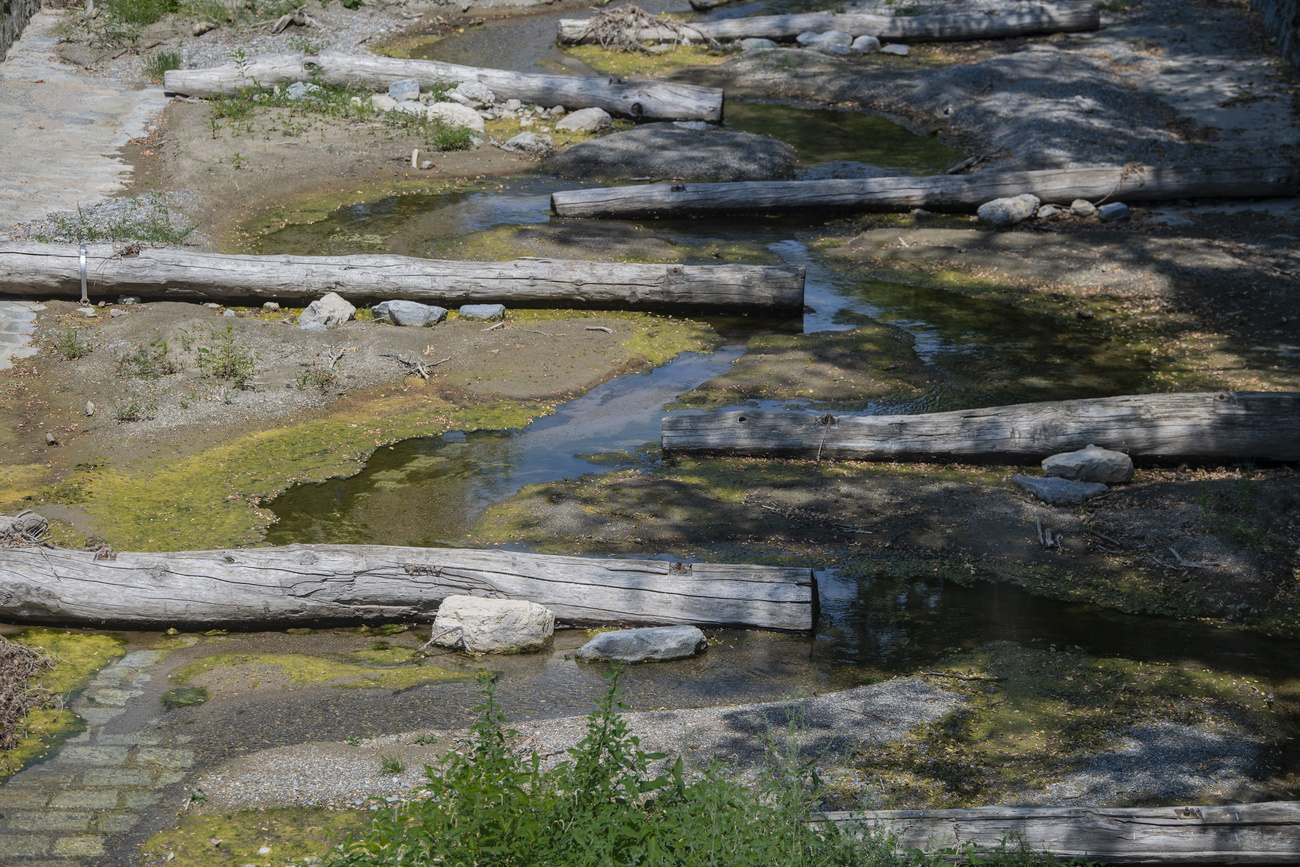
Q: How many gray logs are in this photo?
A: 7